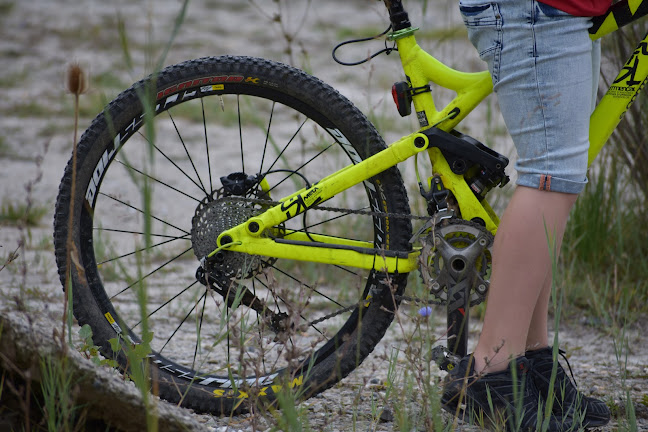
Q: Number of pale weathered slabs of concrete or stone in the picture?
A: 1